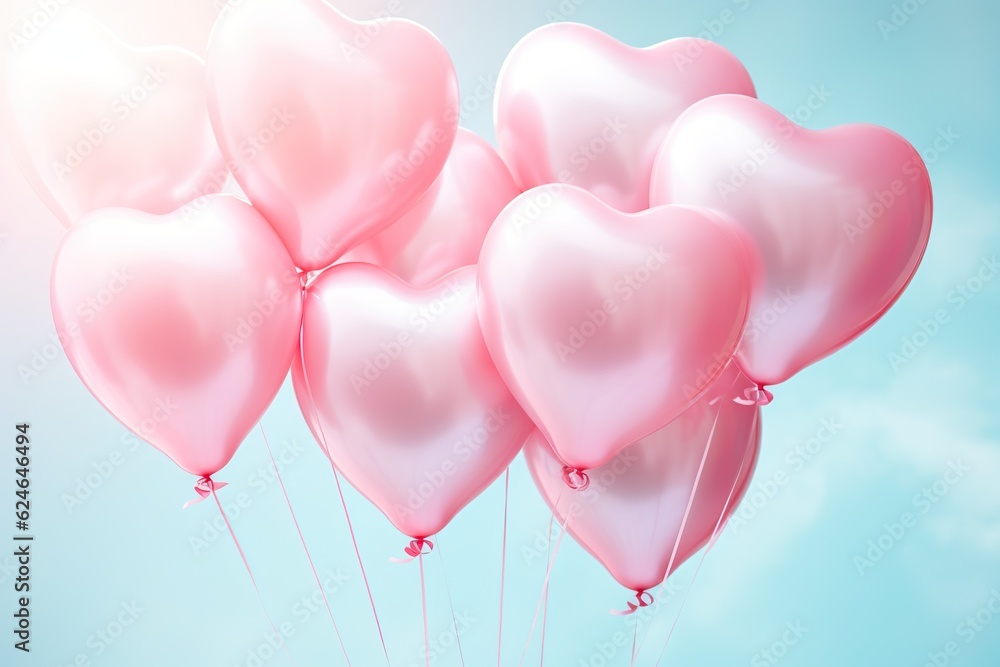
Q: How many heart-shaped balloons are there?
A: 9